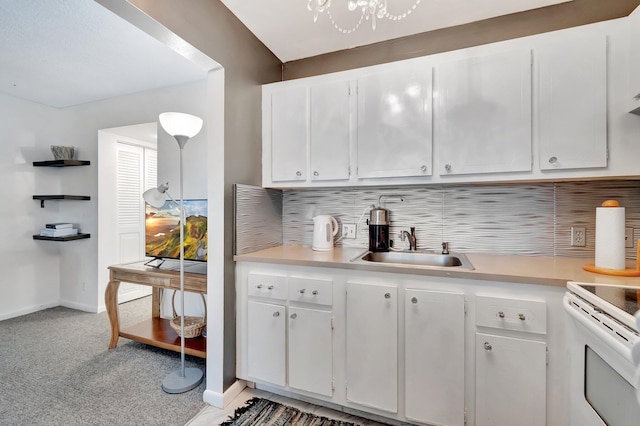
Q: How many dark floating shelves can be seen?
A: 3